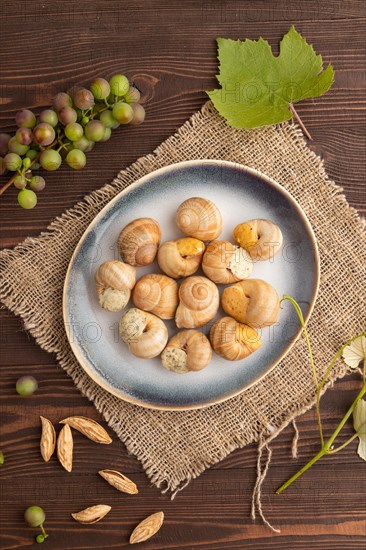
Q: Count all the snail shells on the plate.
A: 12